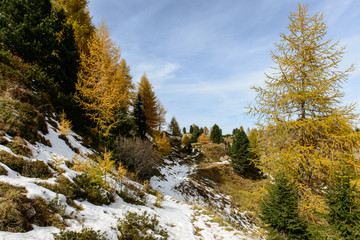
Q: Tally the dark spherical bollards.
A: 0